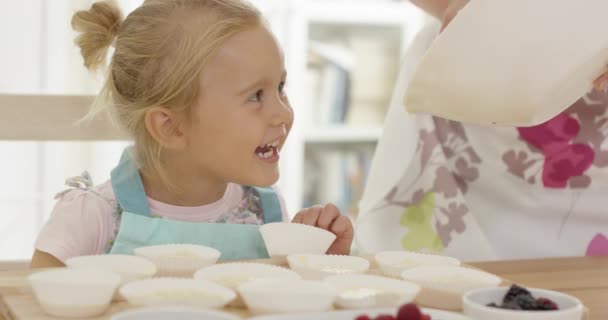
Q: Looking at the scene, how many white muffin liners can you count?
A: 11